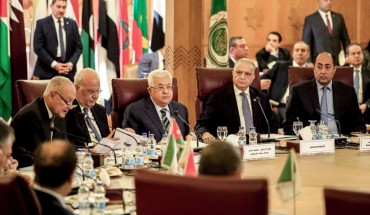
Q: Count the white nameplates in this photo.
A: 3